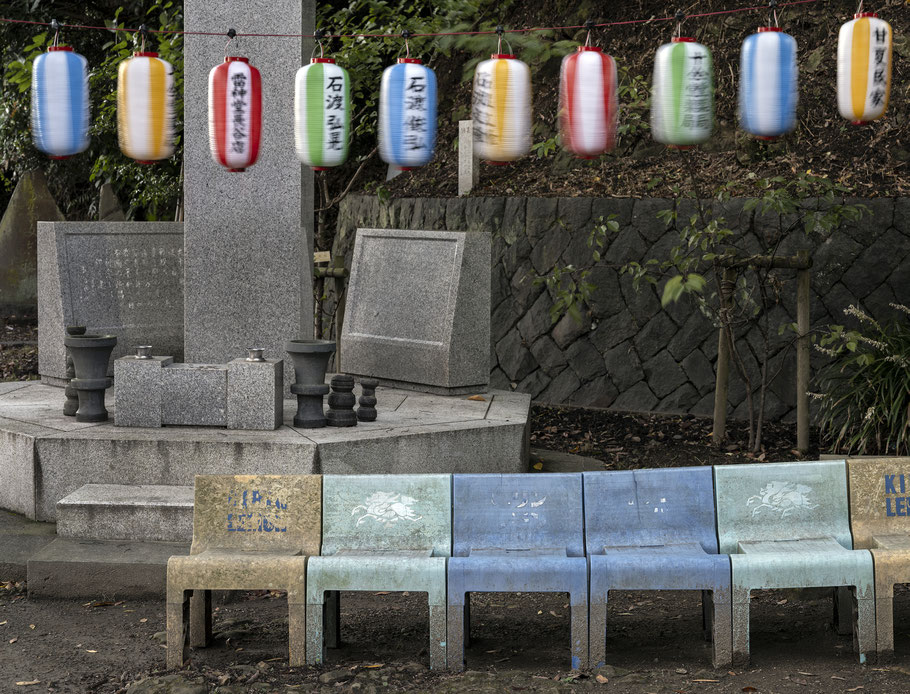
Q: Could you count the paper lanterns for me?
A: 10